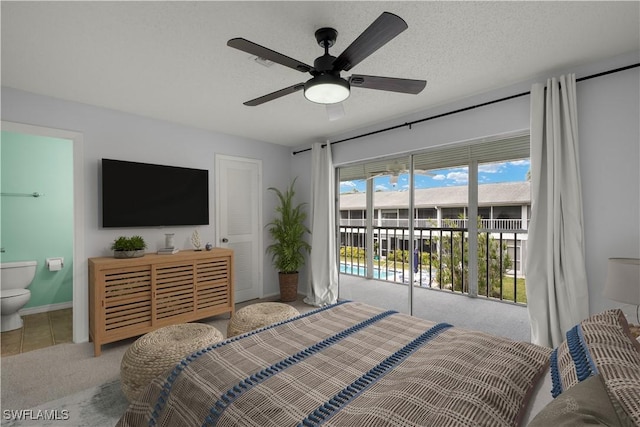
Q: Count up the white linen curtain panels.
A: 2